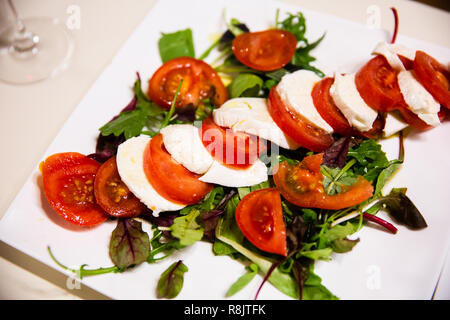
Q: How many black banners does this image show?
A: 1